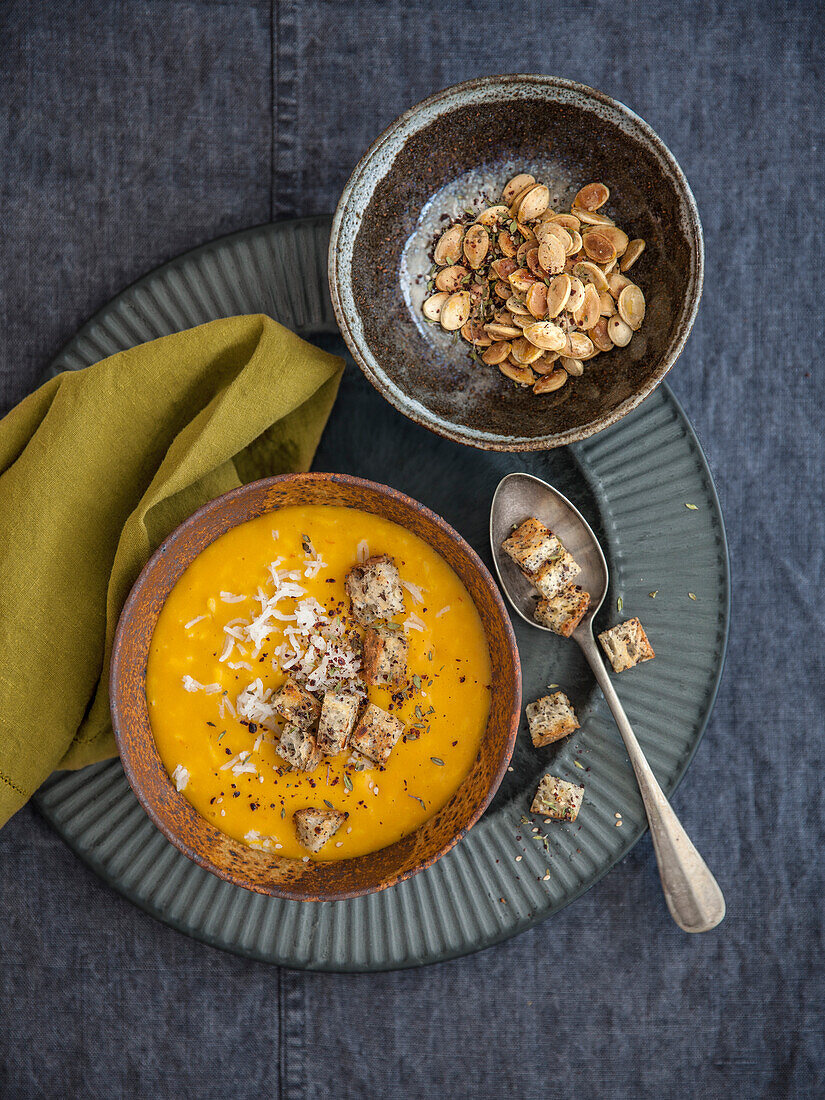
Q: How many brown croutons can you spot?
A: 13